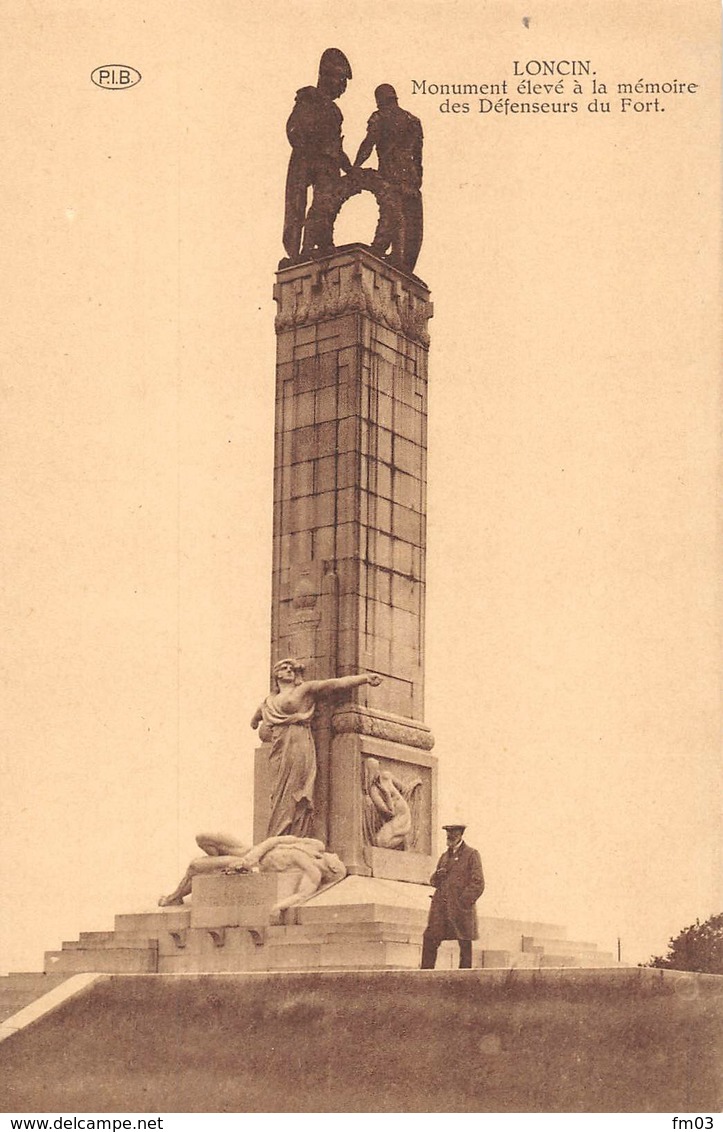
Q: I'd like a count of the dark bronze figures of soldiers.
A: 2